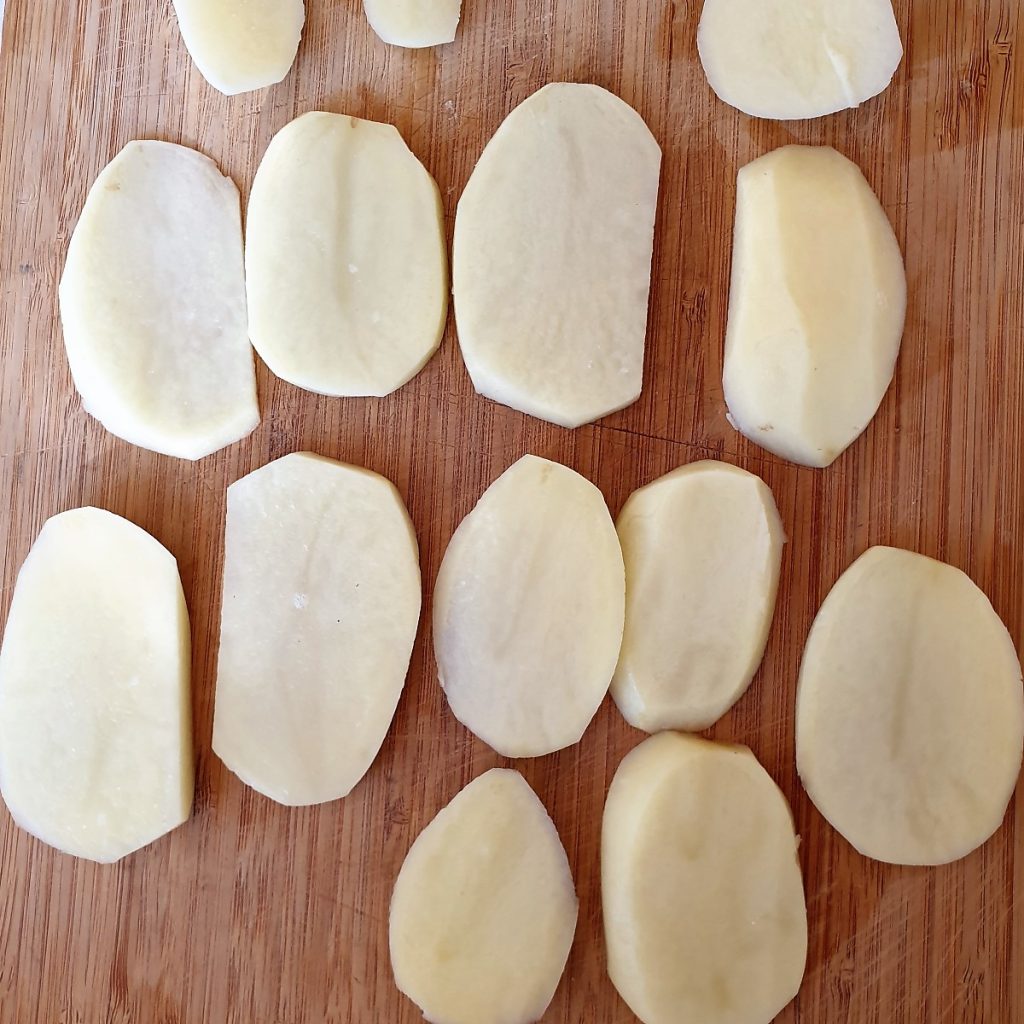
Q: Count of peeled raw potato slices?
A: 14